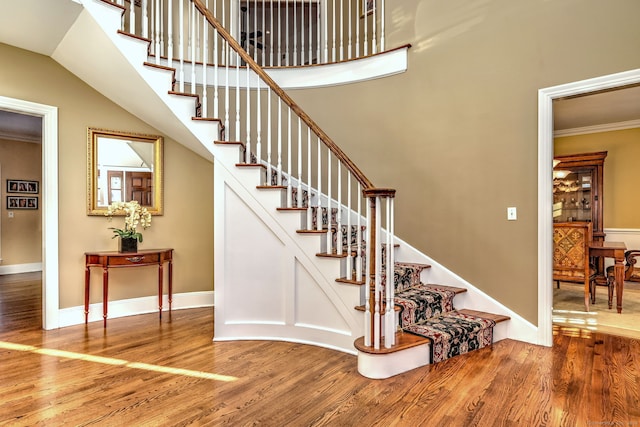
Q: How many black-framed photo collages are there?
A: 2